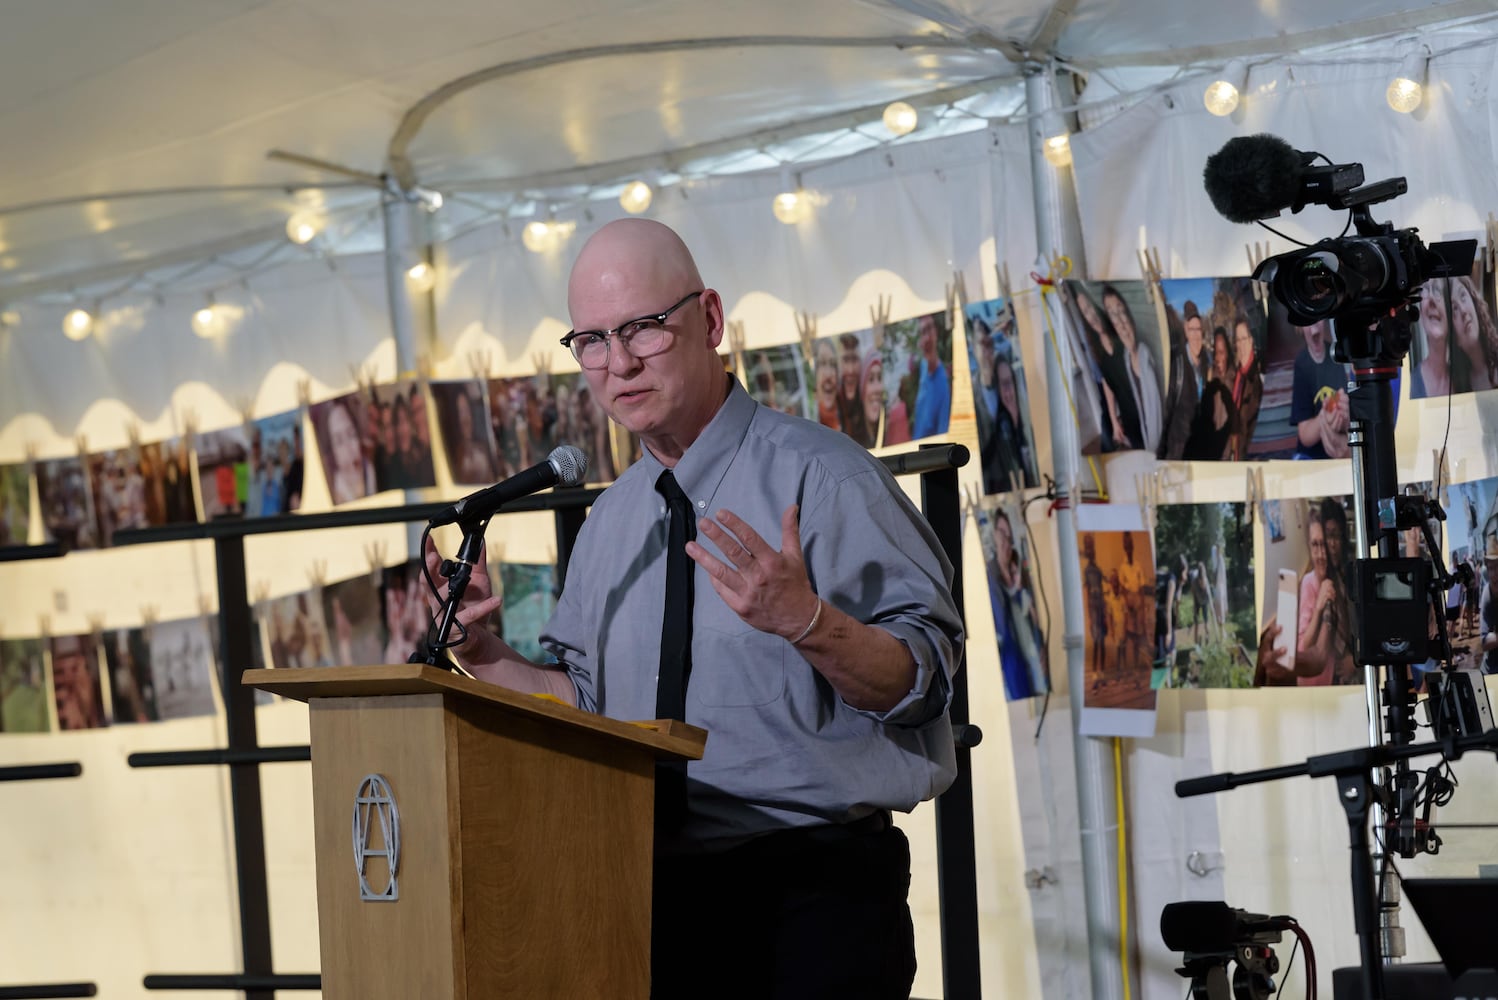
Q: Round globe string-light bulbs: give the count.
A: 11